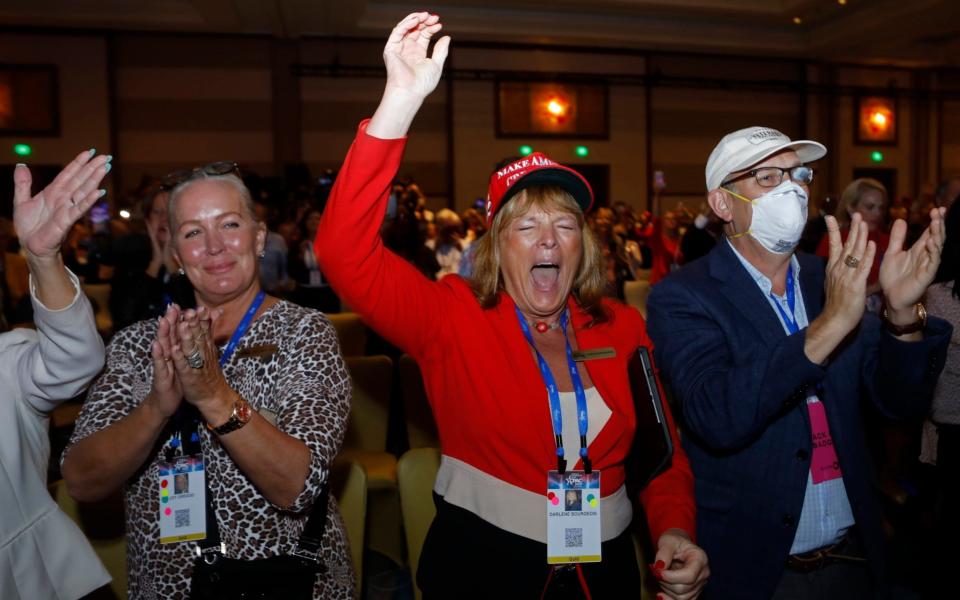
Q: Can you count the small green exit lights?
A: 4